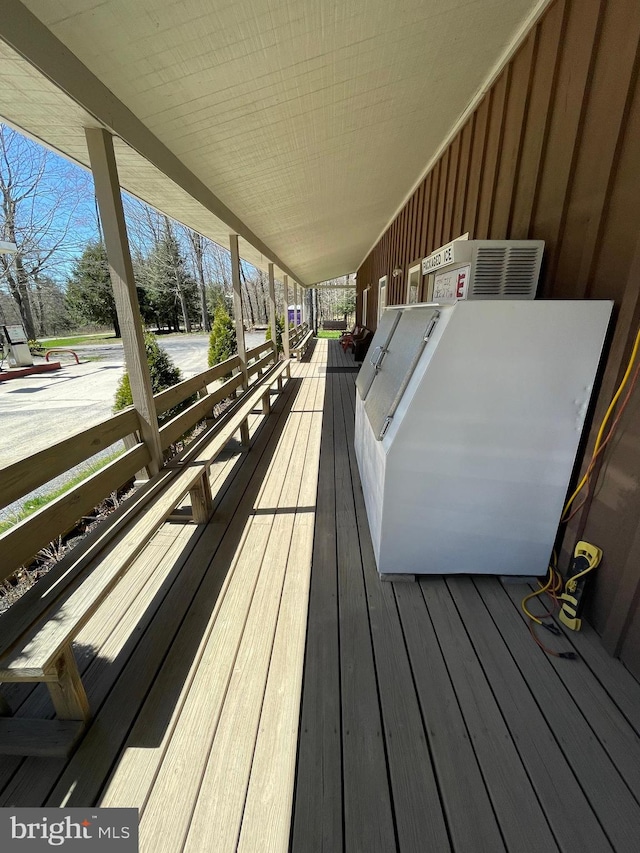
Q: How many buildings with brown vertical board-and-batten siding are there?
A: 1